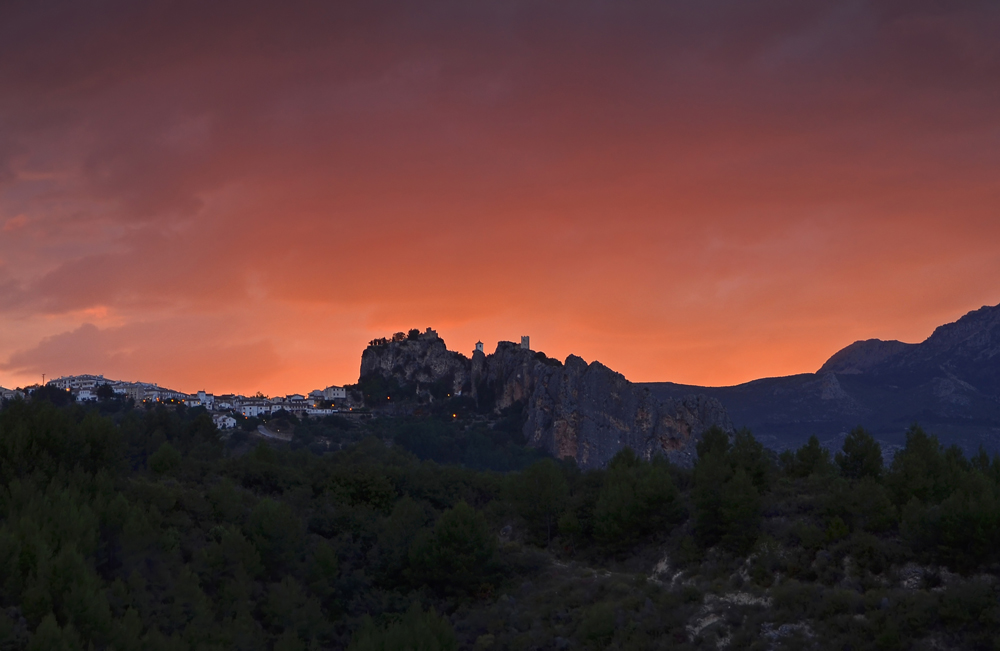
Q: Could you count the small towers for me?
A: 2